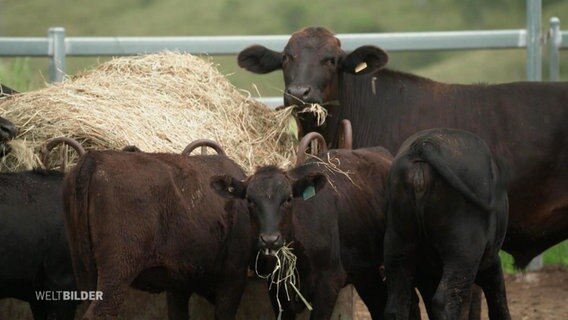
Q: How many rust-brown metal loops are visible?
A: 4